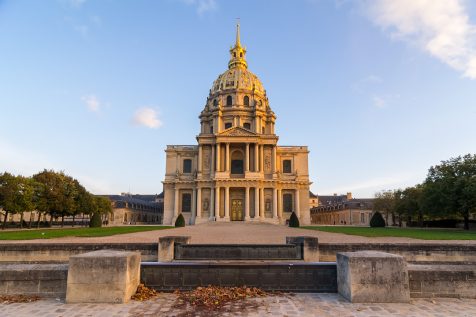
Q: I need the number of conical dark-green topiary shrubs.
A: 4